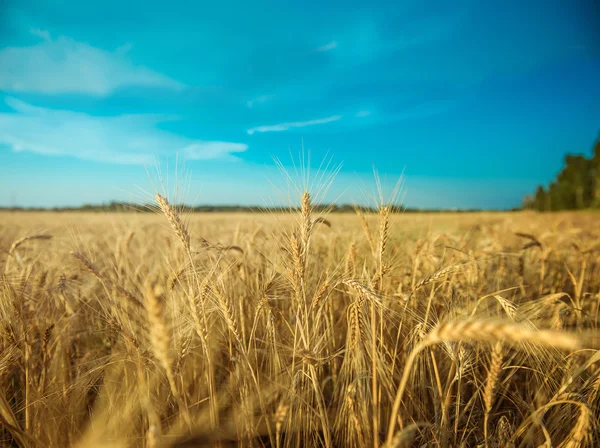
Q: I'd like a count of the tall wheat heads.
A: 3